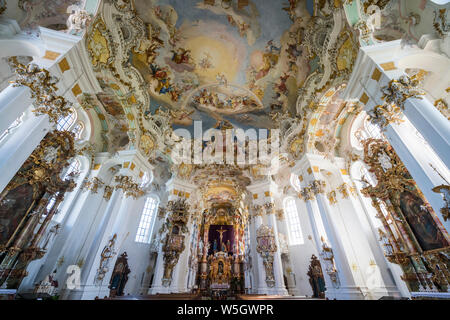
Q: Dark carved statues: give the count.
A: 2